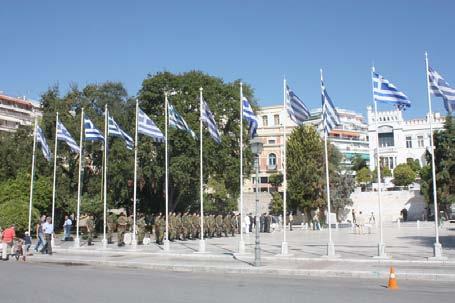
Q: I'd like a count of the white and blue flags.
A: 12